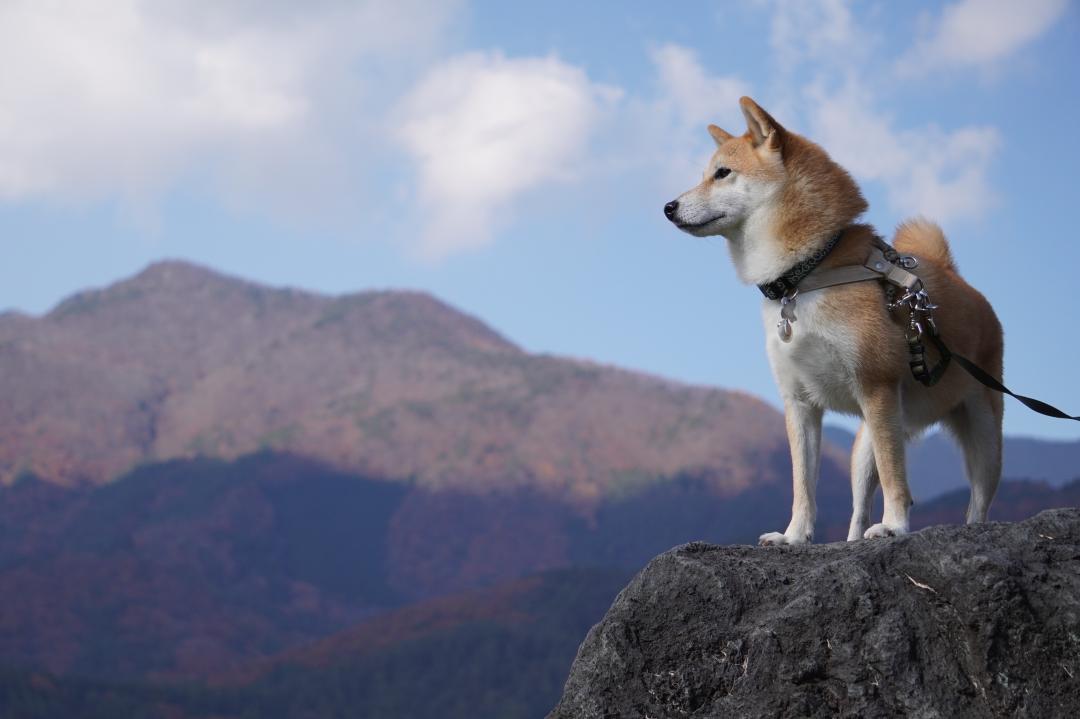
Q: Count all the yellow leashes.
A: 0